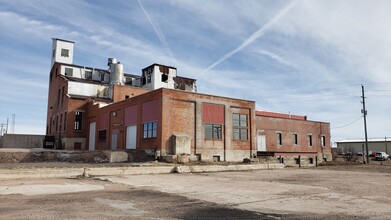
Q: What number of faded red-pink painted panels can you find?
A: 4